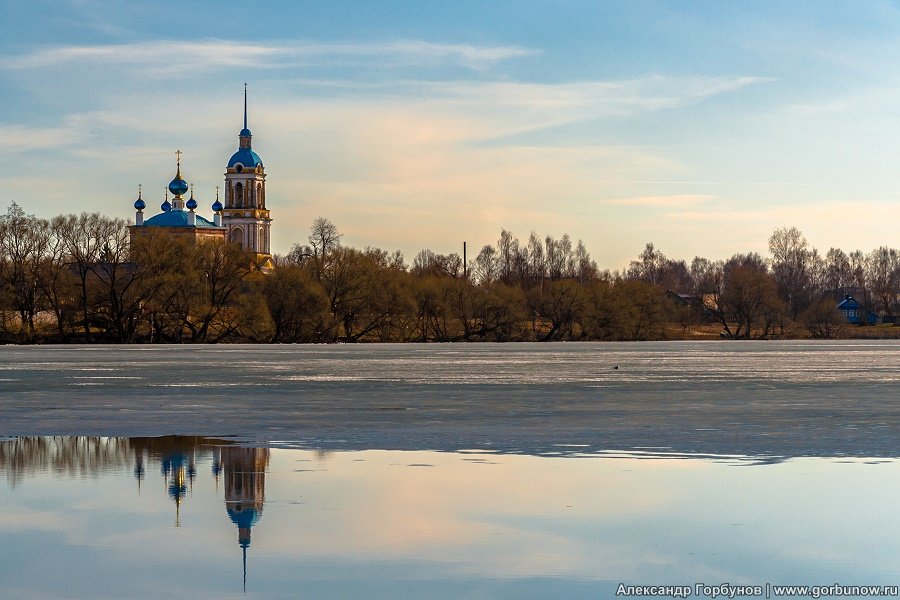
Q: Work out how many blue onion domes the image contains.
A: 5